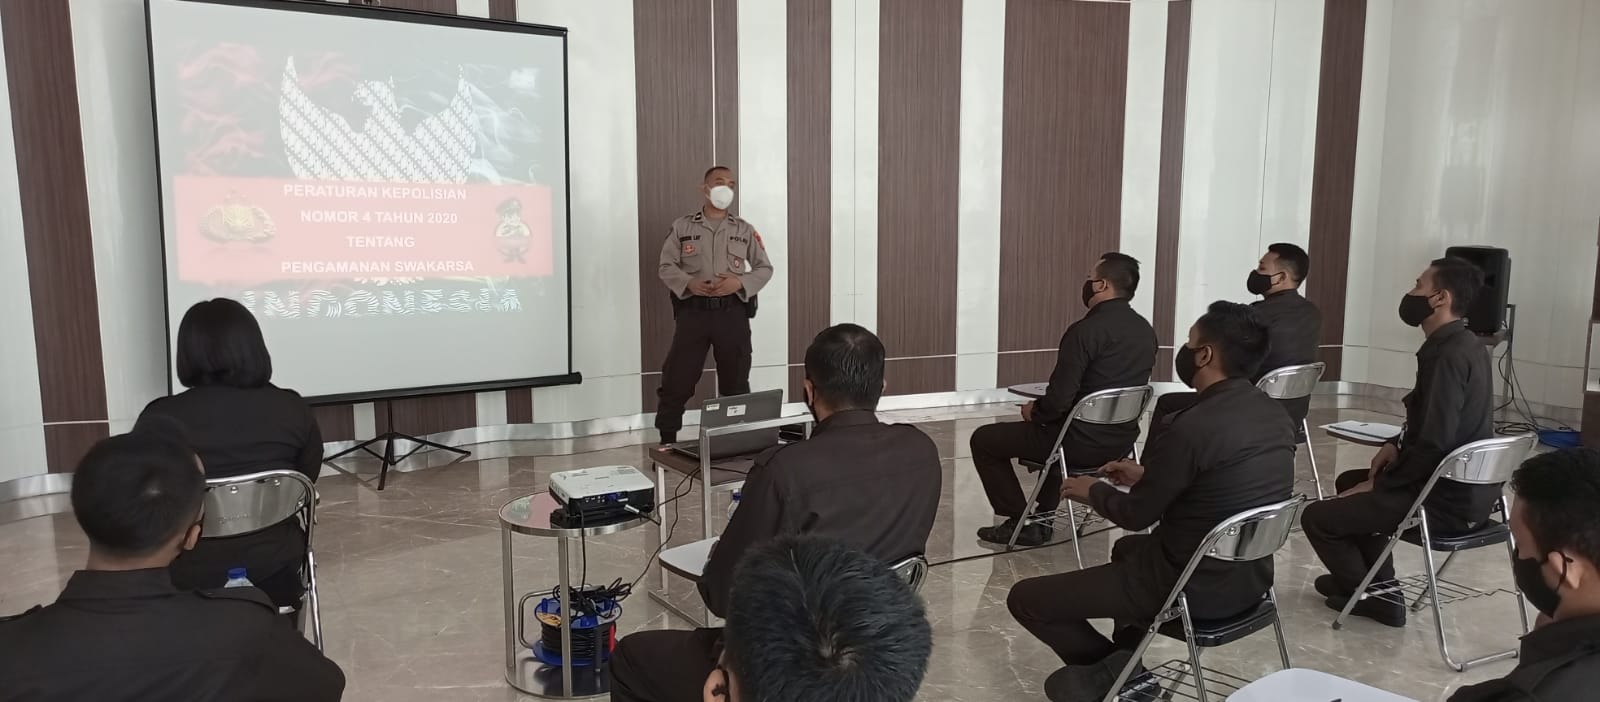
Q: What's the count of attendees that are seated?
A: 9